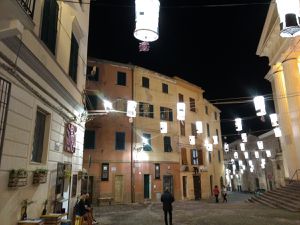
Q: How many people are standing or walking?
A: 3